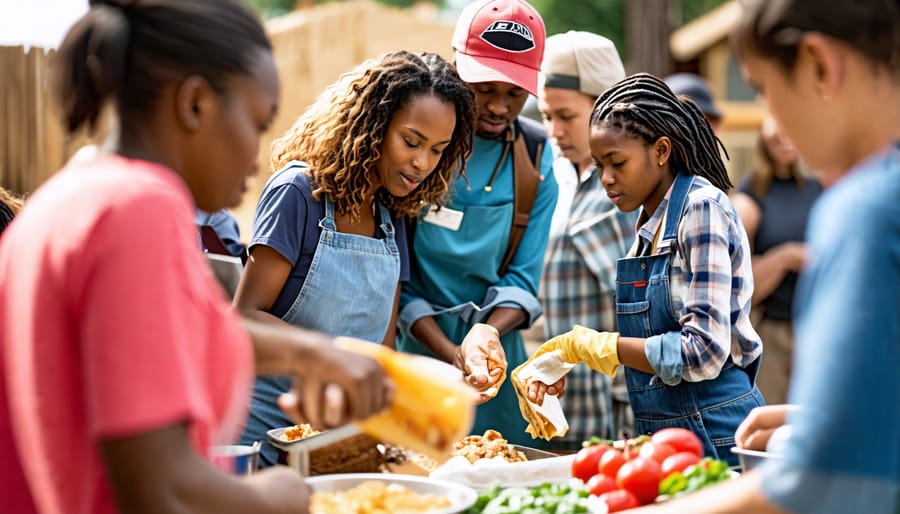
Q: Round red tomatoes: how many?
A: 8